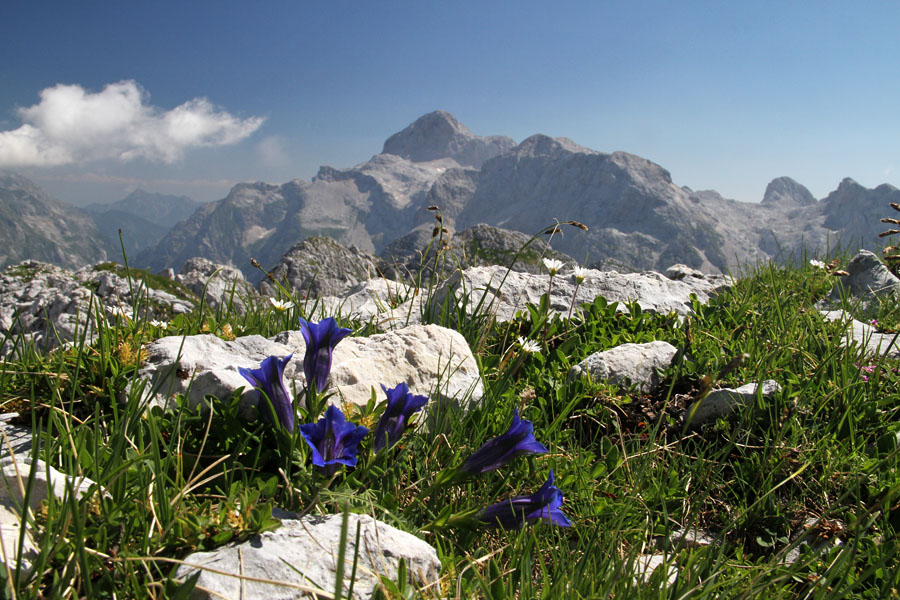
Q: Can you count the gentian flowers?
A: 6